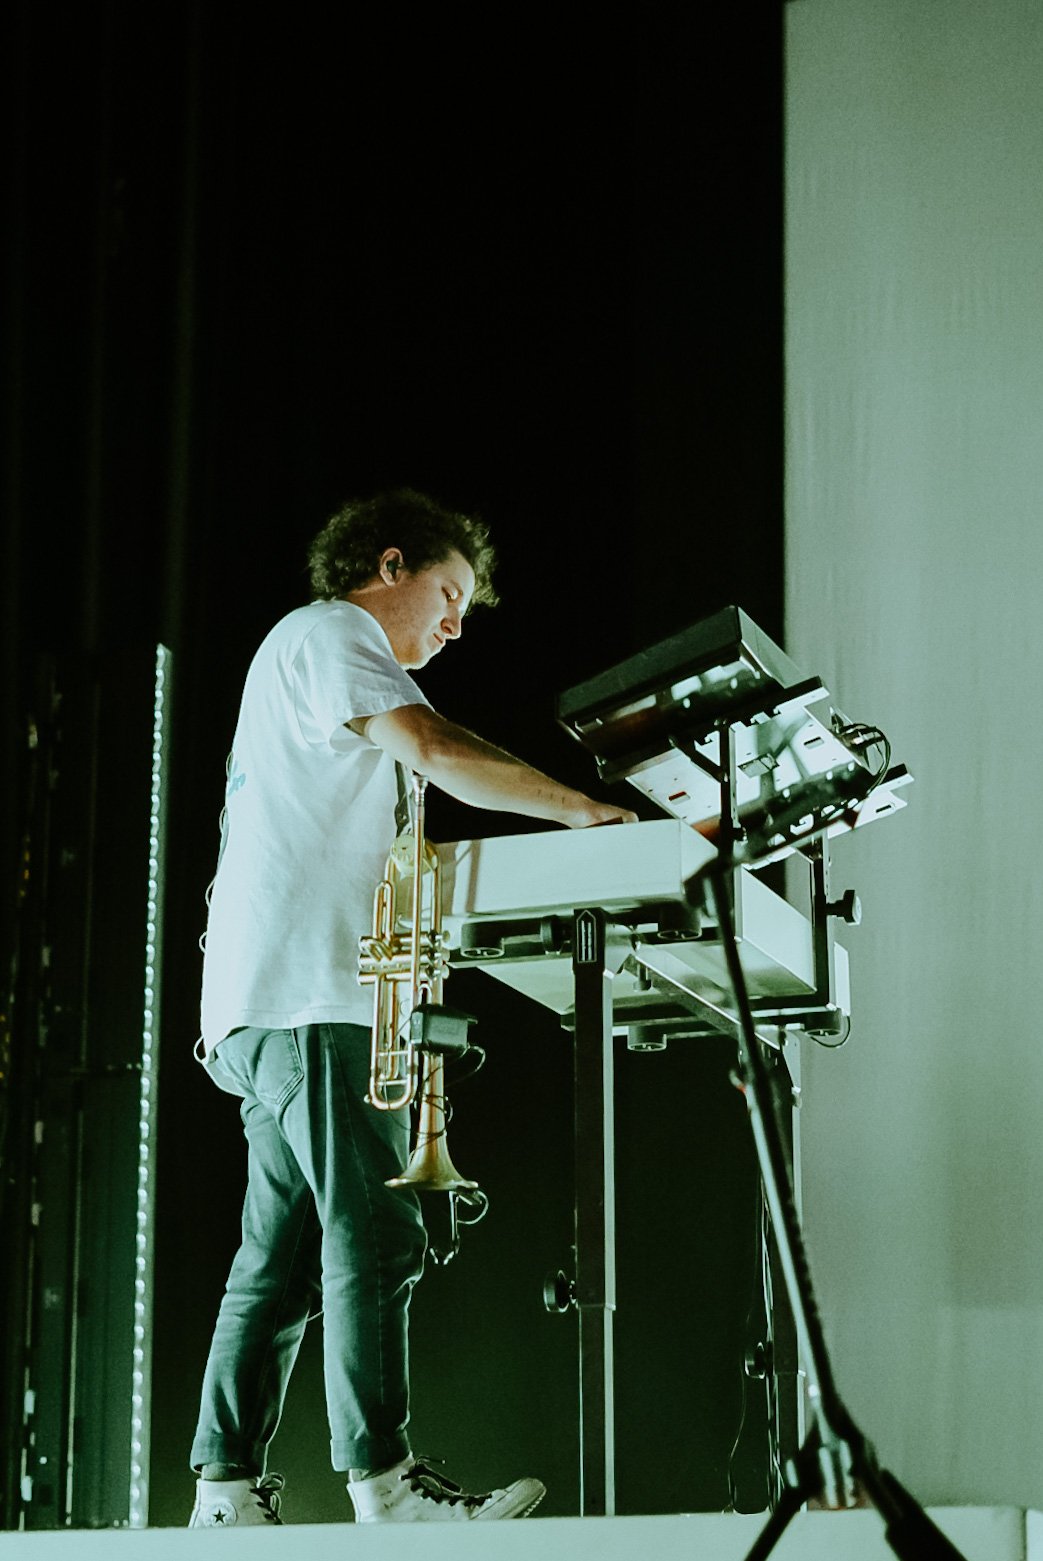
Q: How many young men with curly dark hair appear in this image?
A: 1